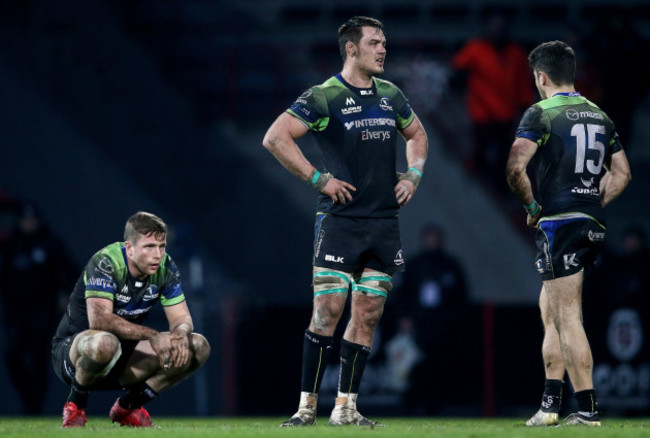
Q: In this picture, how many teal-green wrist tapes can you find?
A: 3